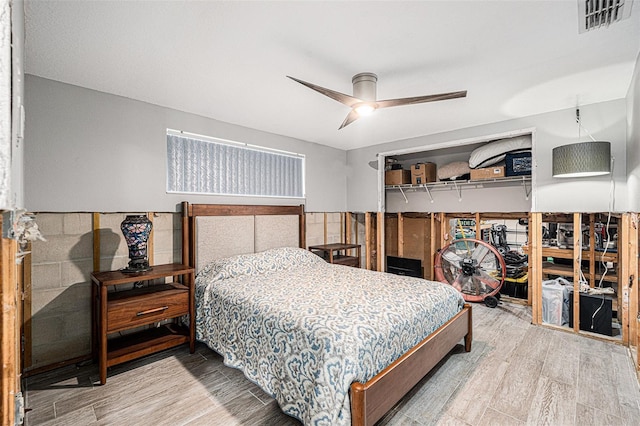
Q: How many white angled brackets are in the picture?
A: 4